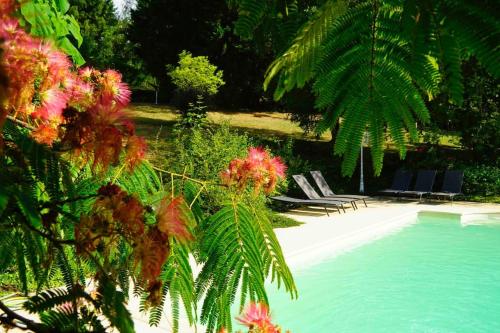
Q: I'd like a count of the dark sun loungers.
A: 3